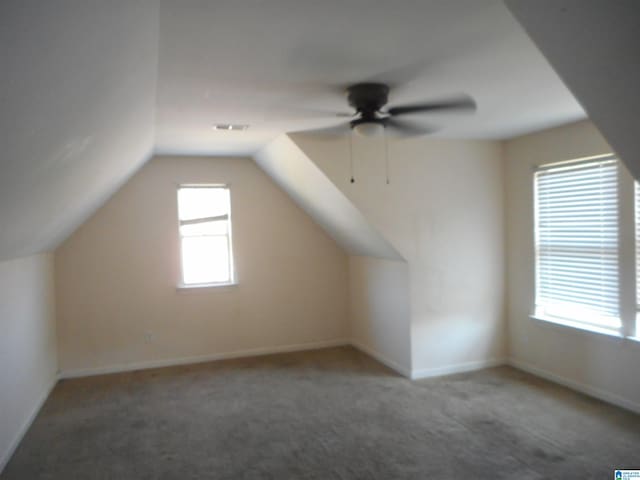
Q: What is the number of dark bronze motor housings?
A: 1